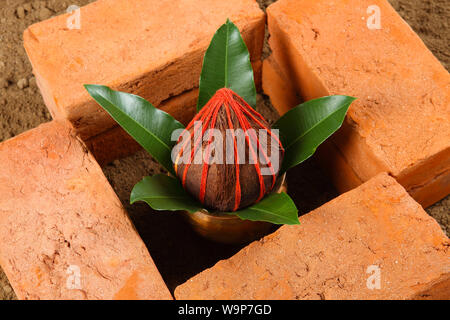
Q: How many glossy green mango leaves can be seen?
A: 5